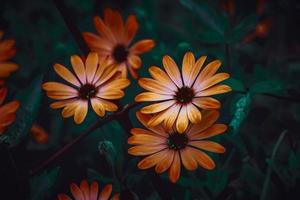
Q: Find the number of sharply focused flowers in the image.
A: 3